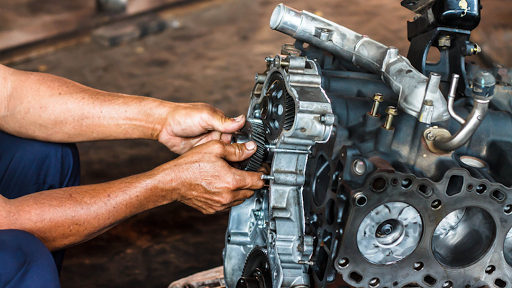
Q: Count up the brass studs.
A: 2